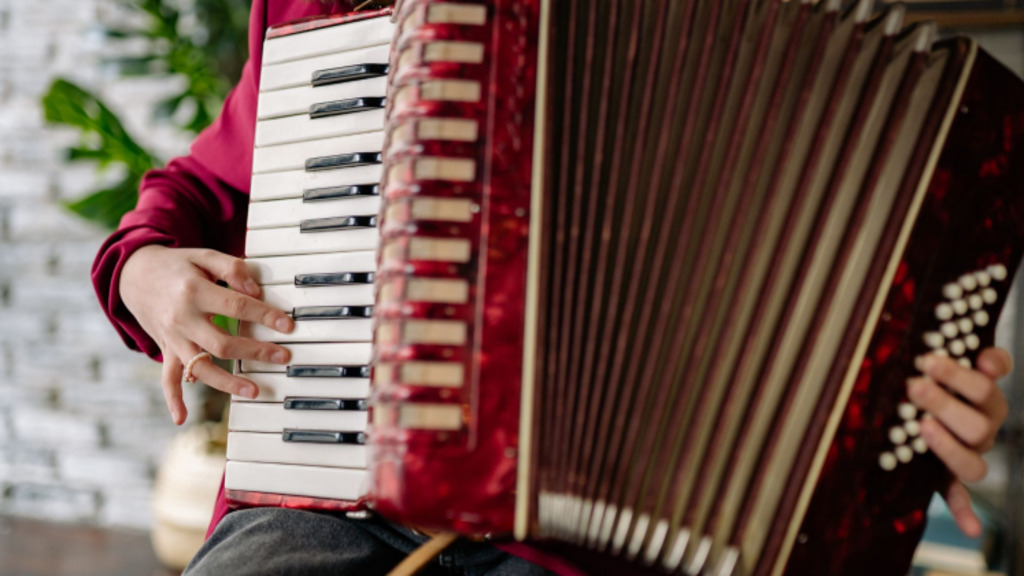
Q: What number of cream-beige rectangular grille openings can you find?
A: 11